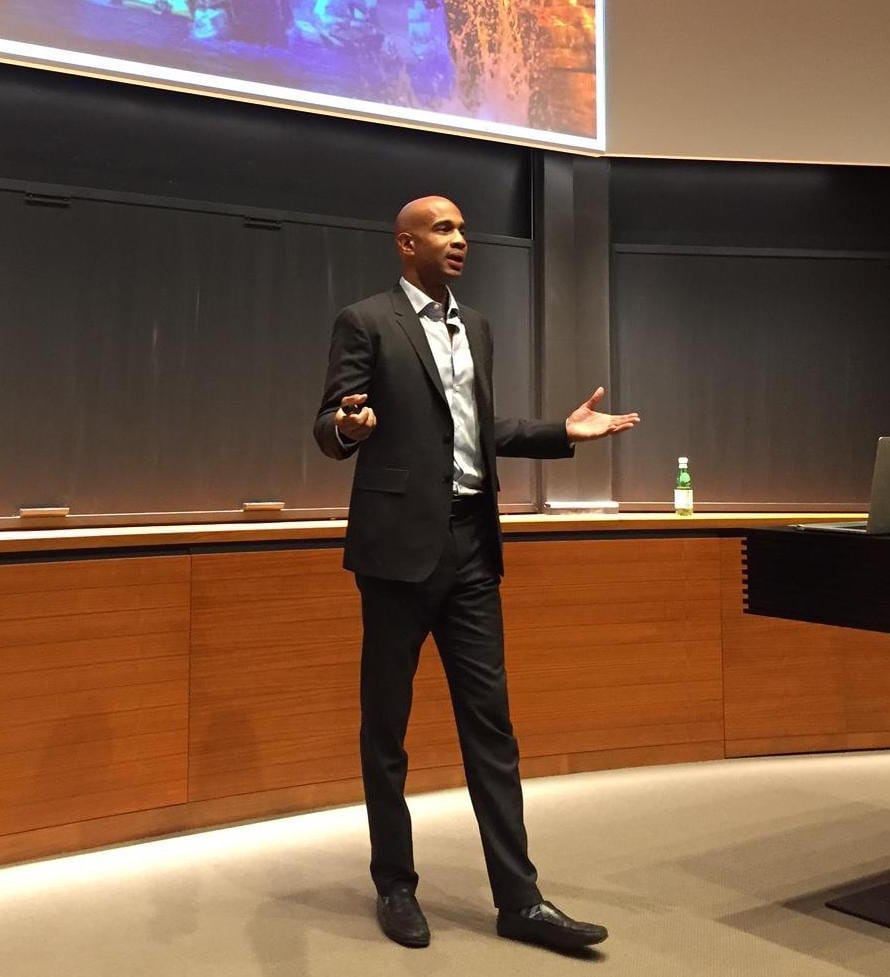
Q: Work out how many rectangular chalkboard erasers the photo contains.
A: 2